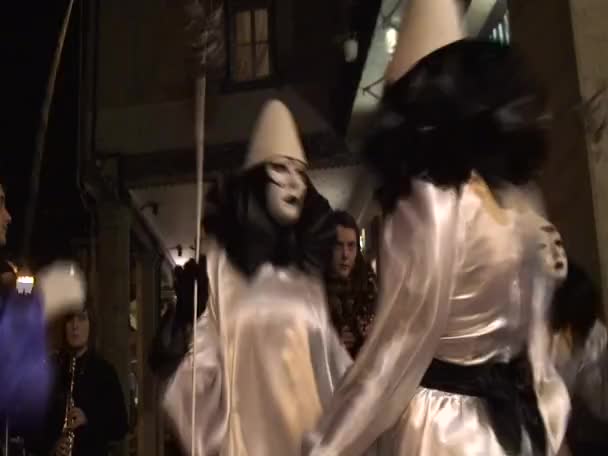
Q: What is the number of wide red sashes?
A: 0